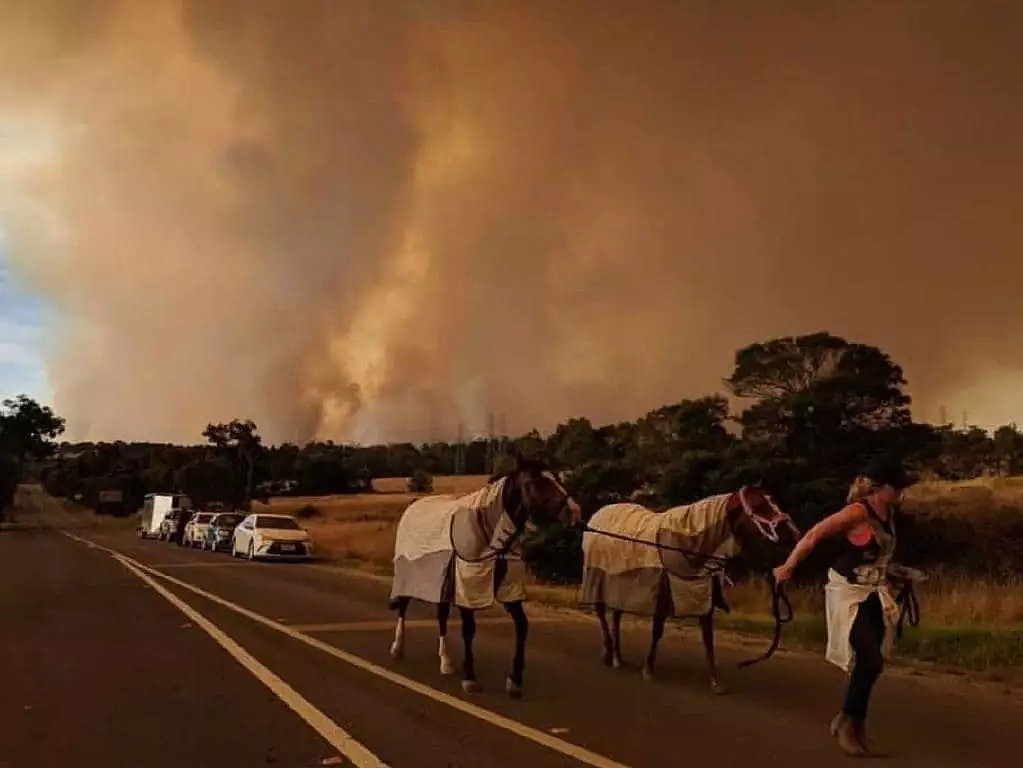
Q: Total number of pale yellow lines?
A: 2